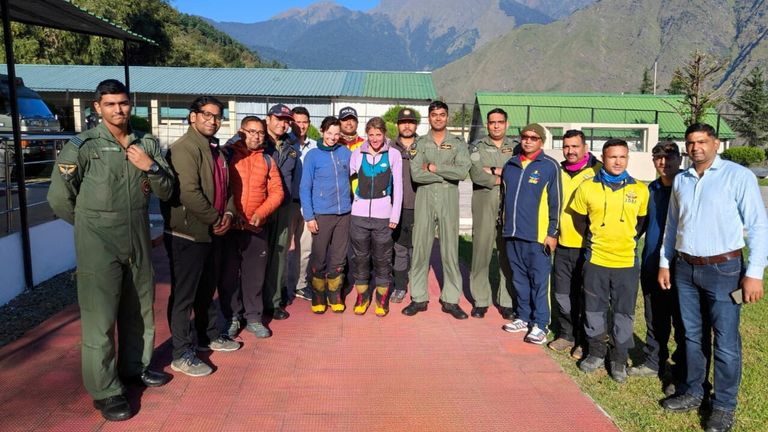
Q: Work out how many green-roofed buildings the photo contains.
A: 2